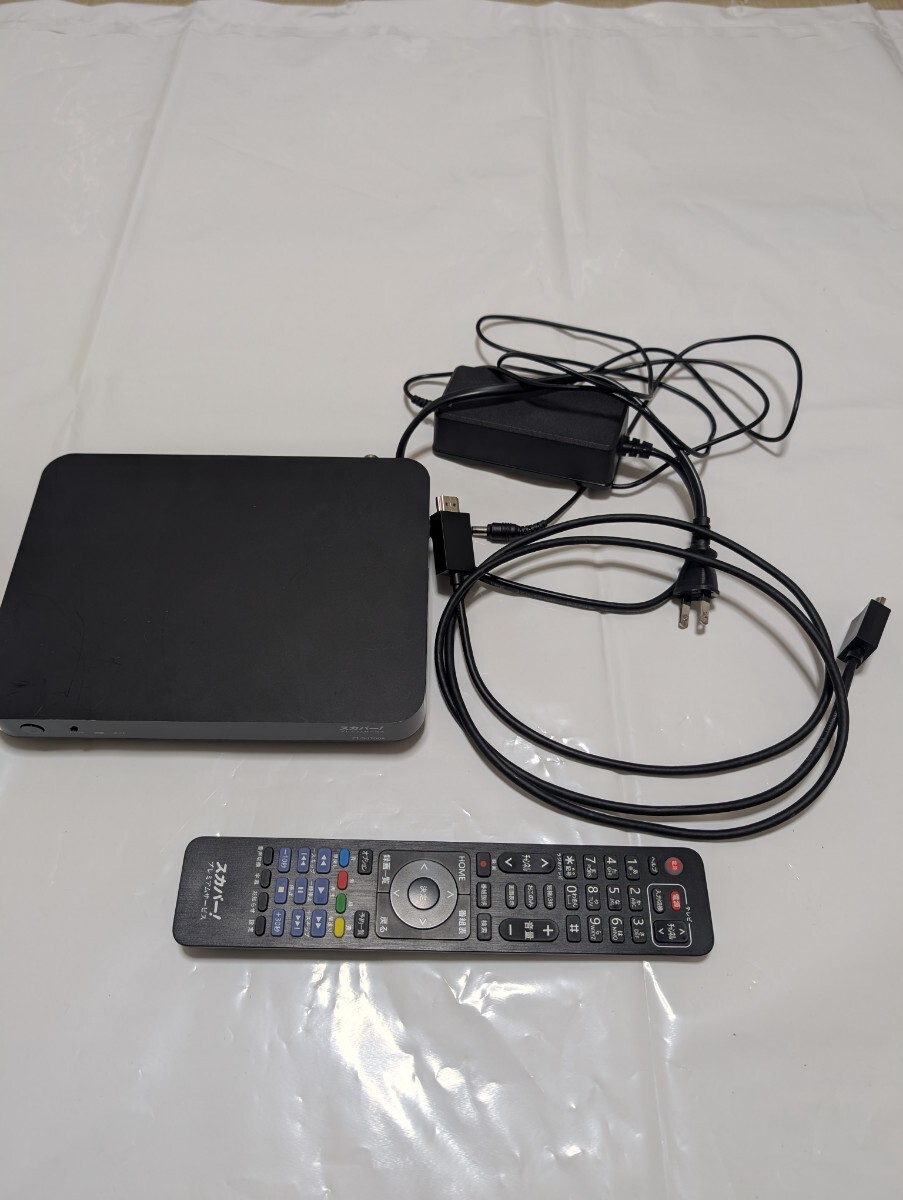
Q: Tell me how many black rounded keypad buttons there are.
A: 12